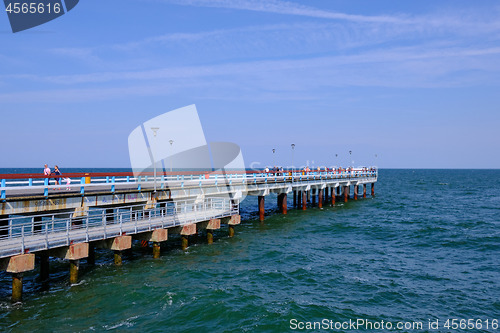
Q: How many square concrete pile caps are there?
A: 7